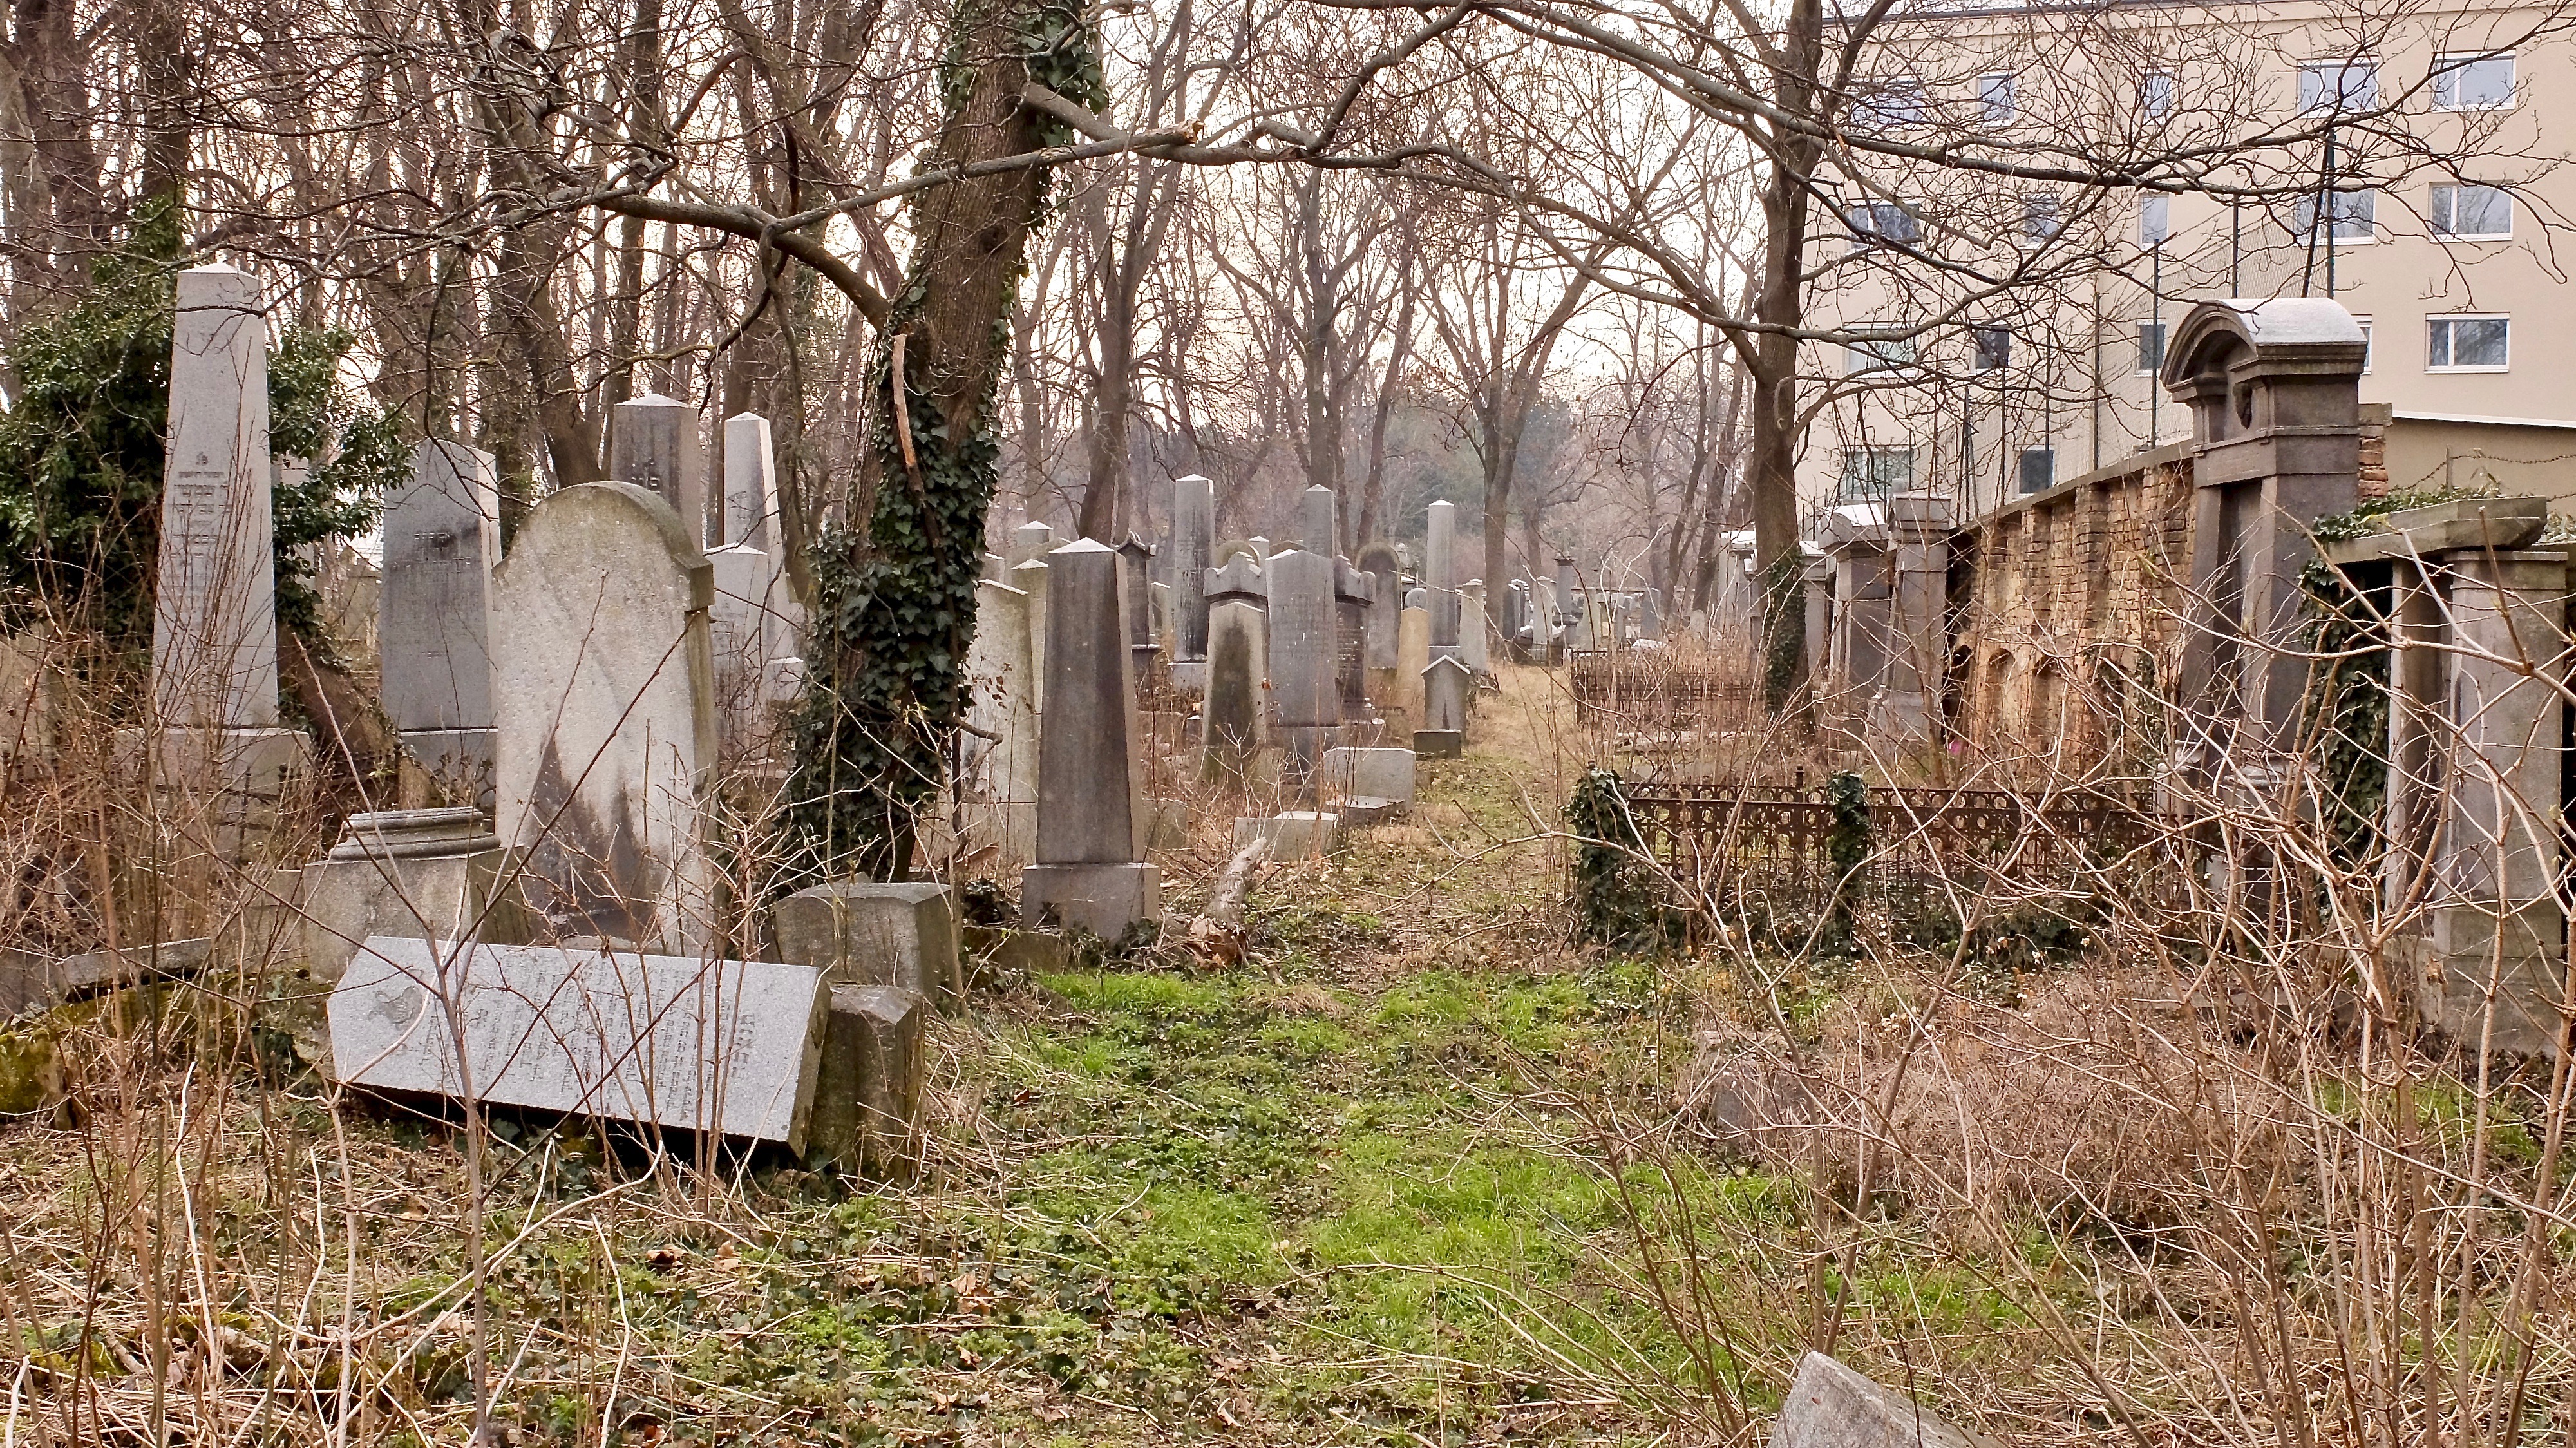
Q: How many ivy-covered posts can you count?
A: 2